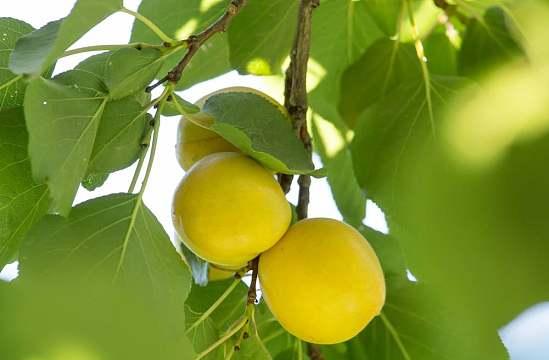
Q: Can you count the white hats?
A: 0